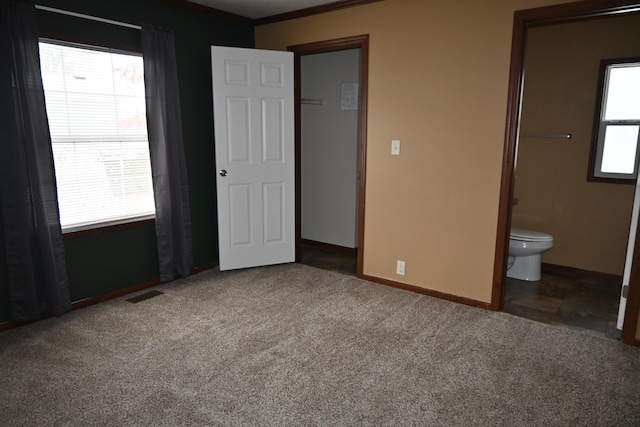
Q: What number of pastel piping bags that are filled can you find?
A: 0